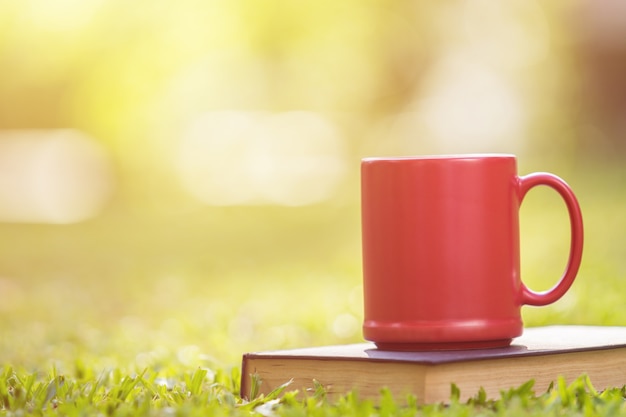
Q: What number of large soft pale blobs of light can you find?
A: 3